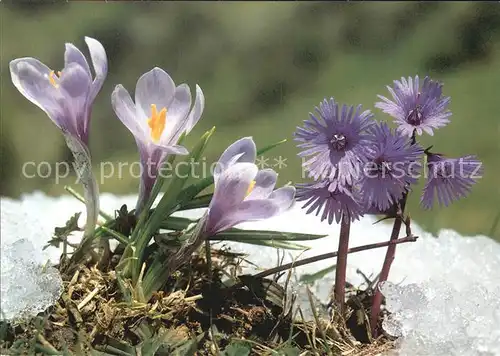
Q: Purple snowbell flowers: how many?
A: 5